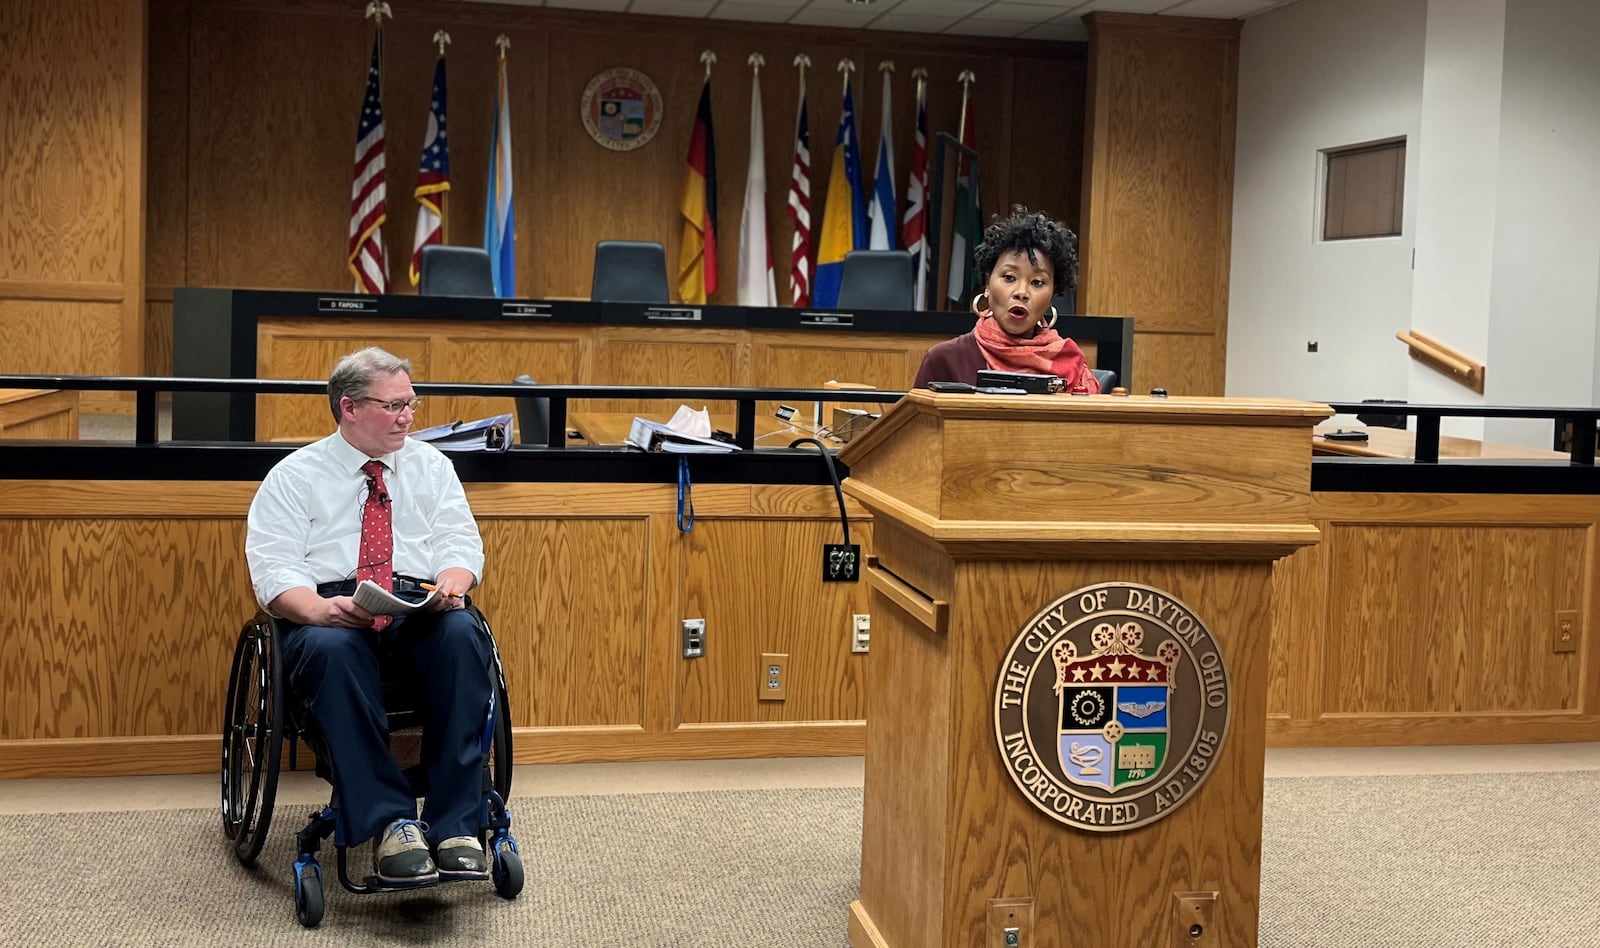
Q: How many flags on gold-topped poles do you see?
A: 10